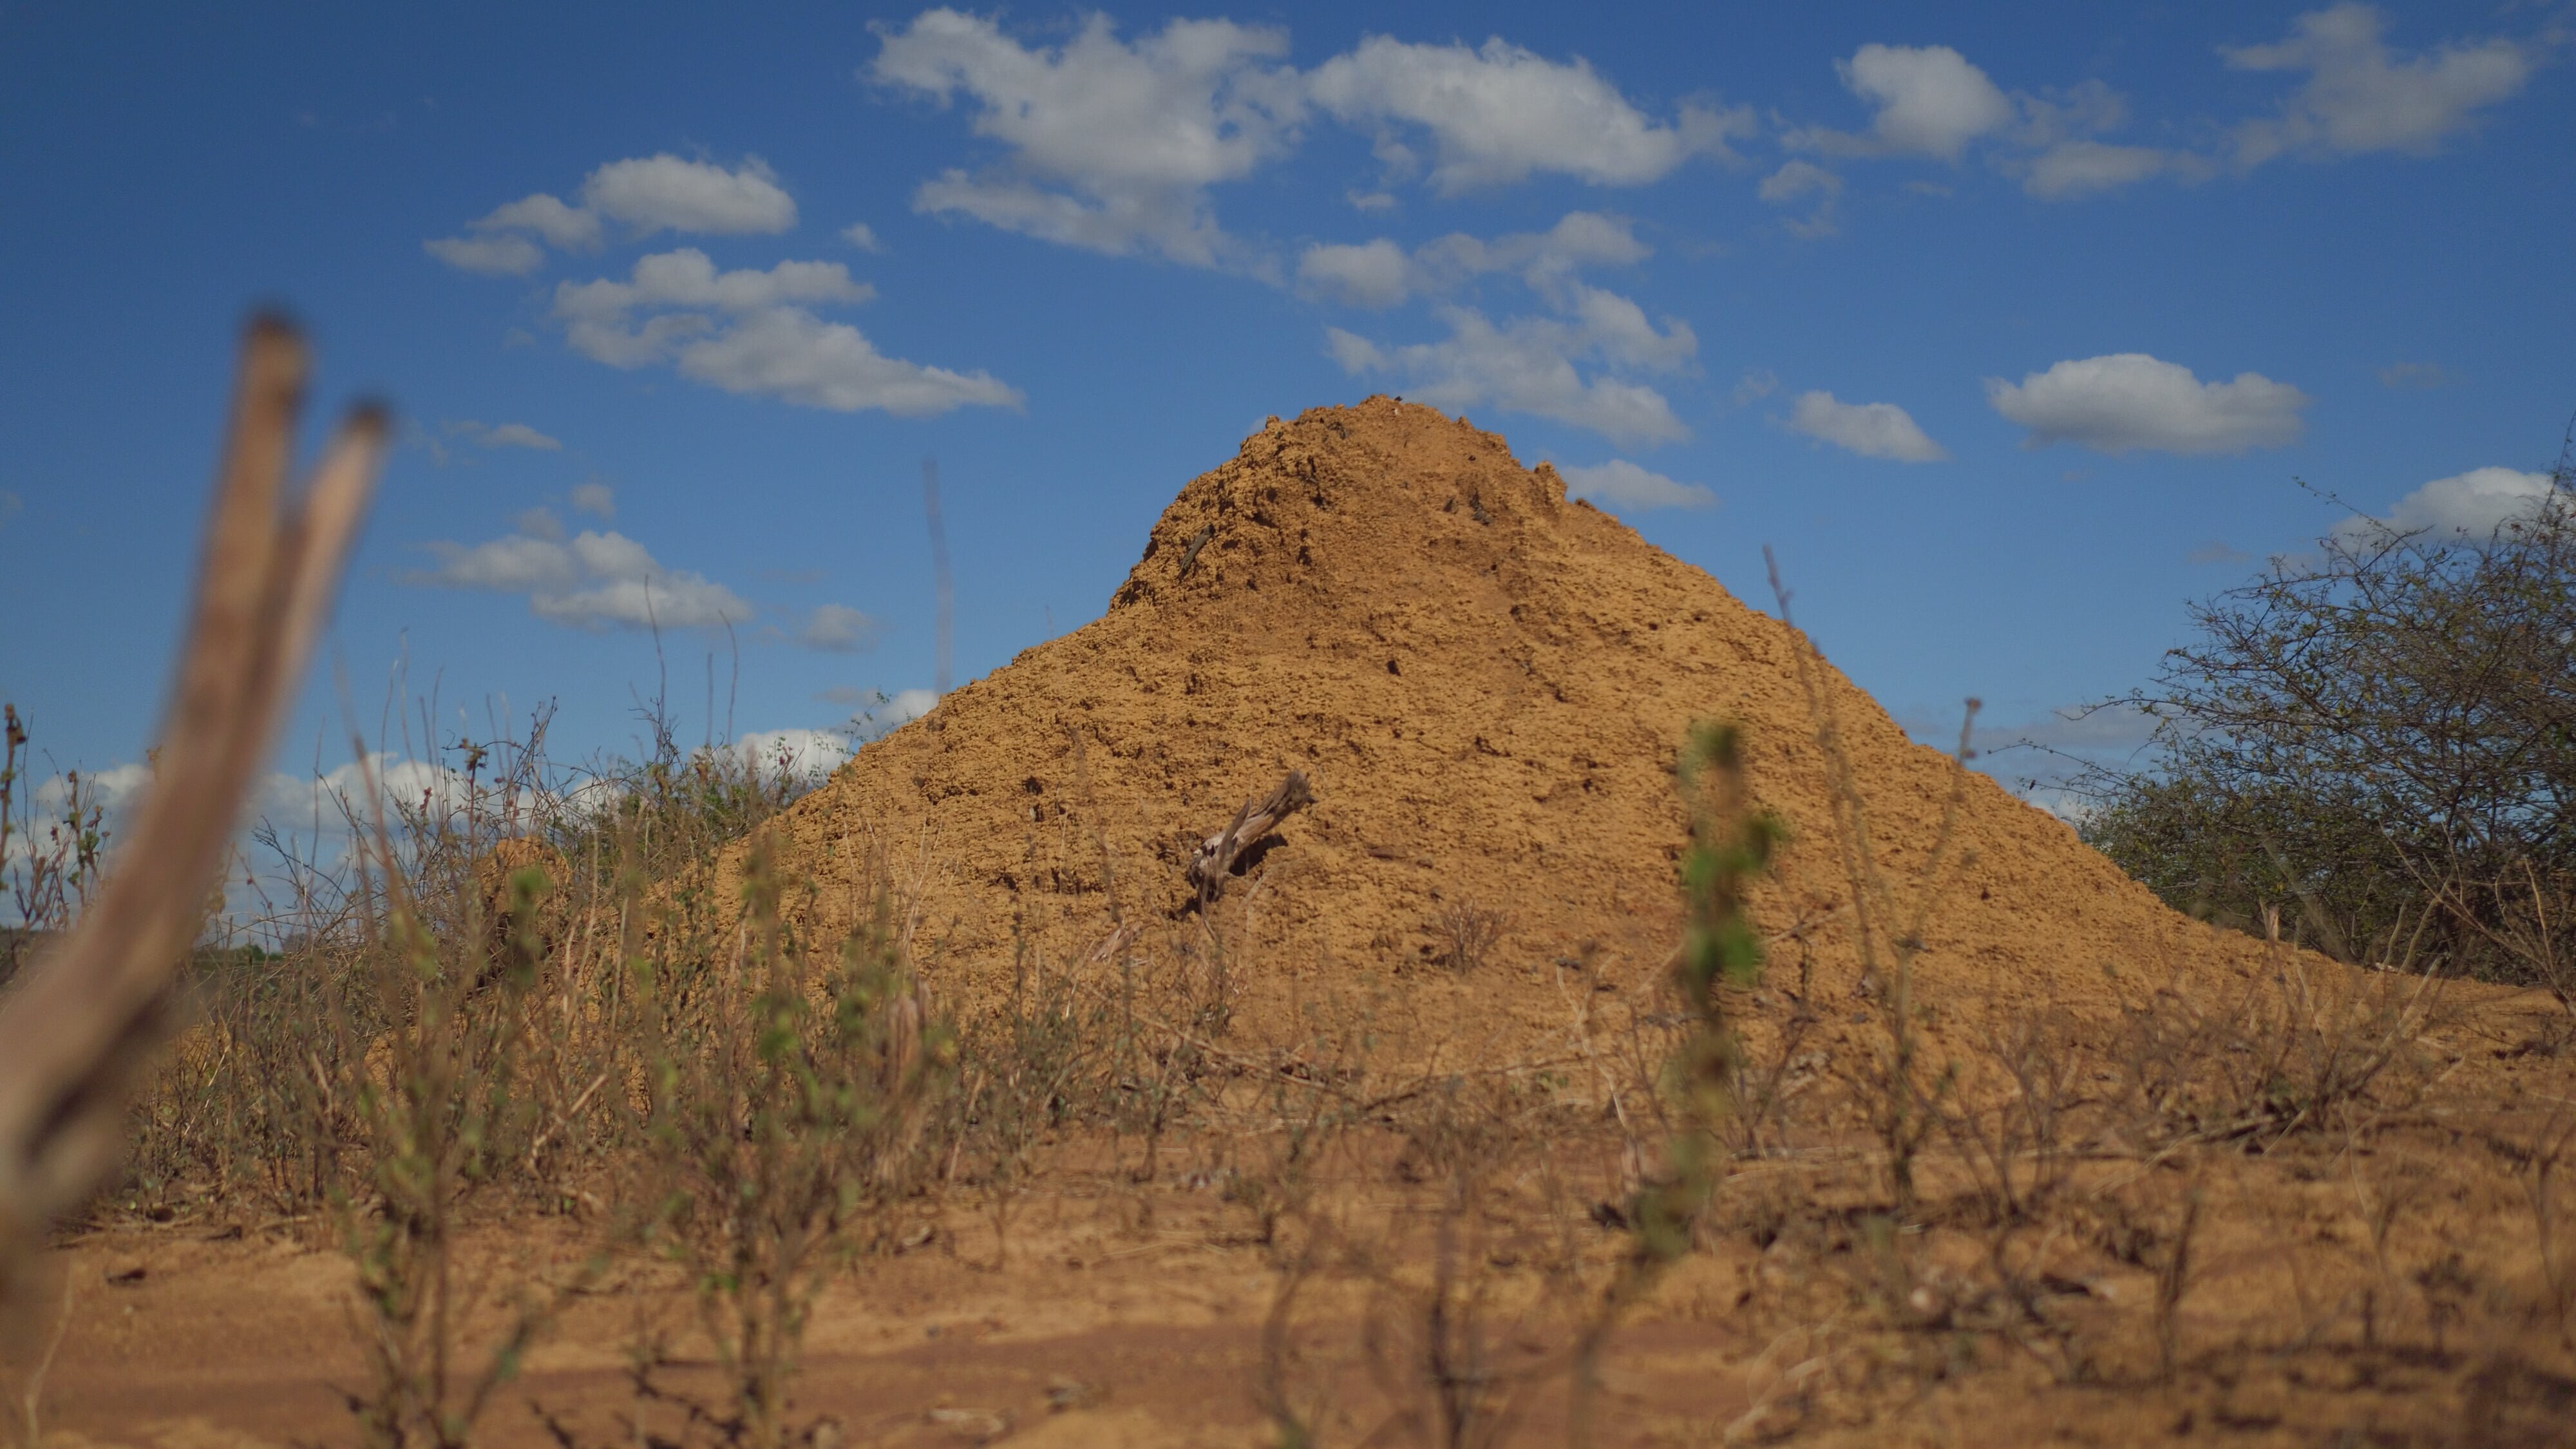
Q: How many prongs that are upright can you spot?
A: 2